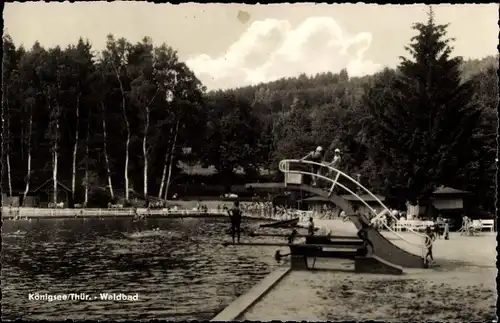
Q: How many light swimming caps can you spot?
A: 2